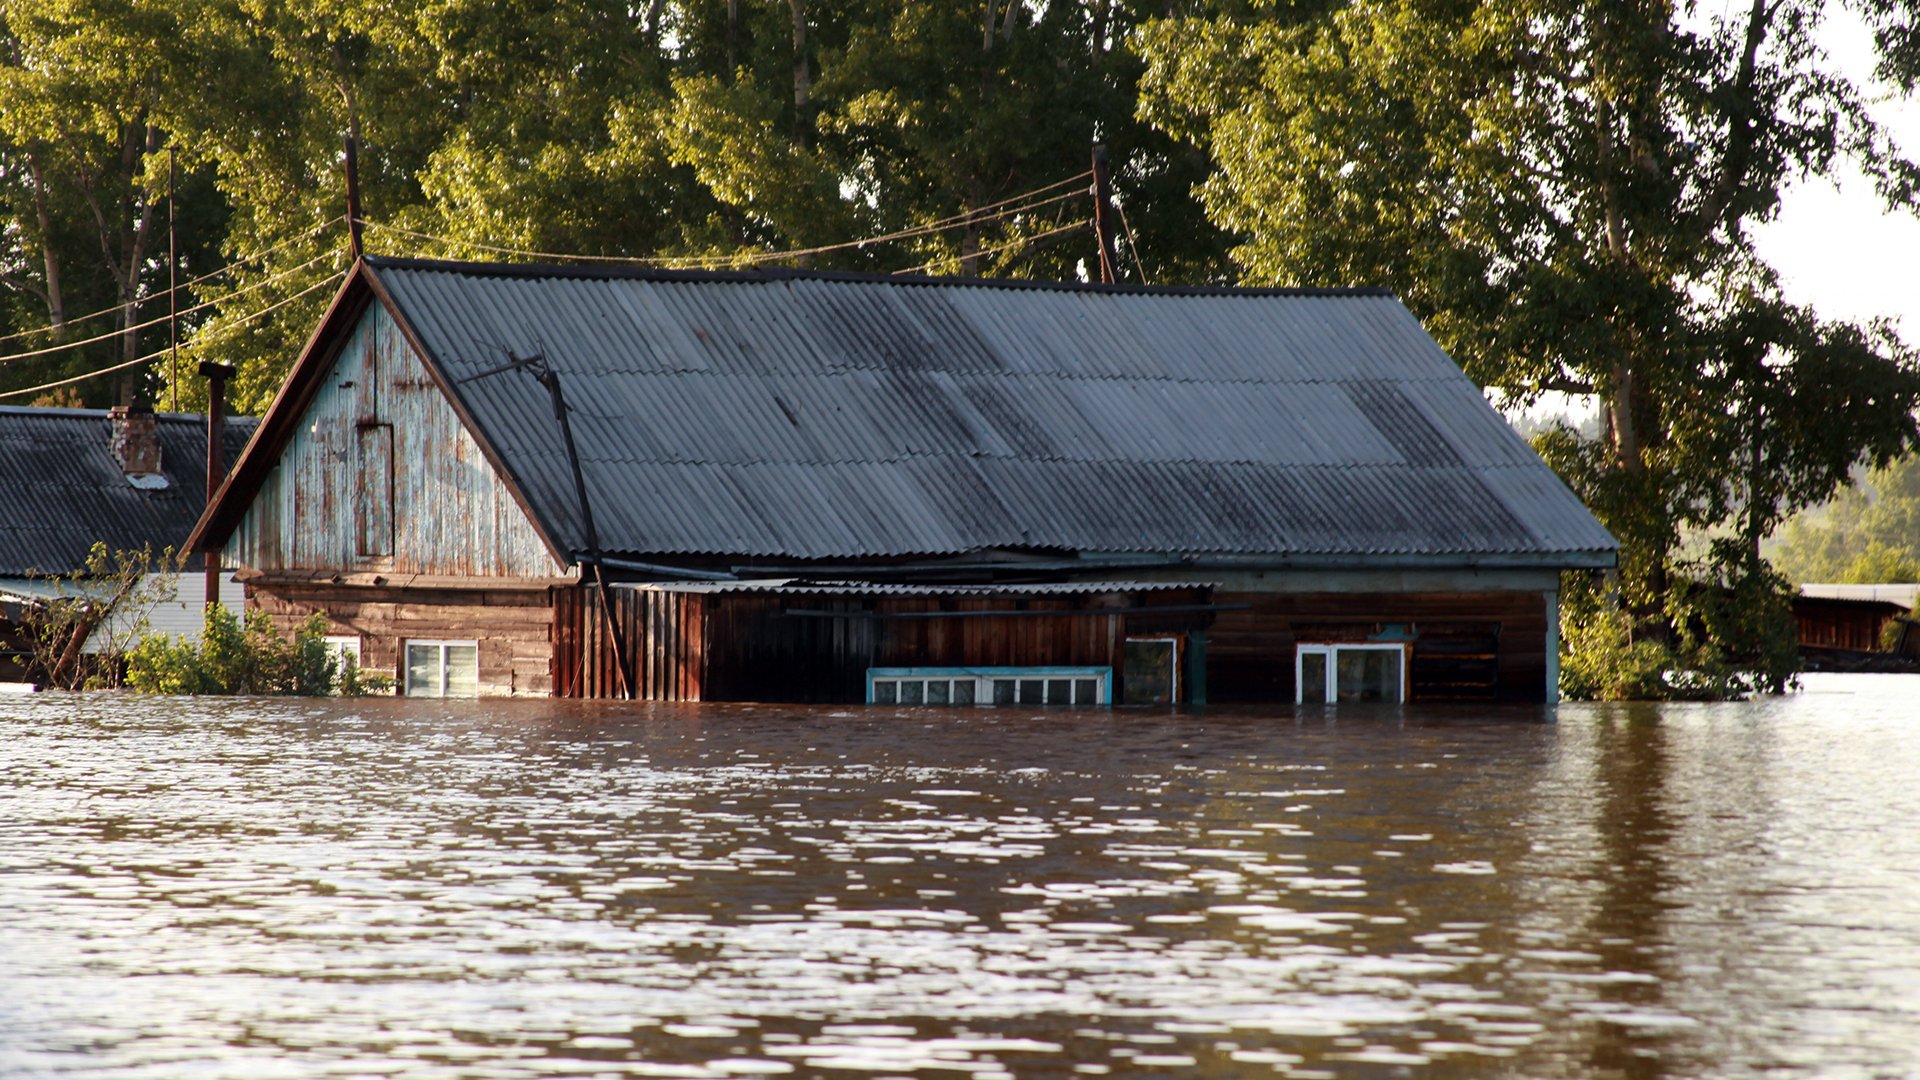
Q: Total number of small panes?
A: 8